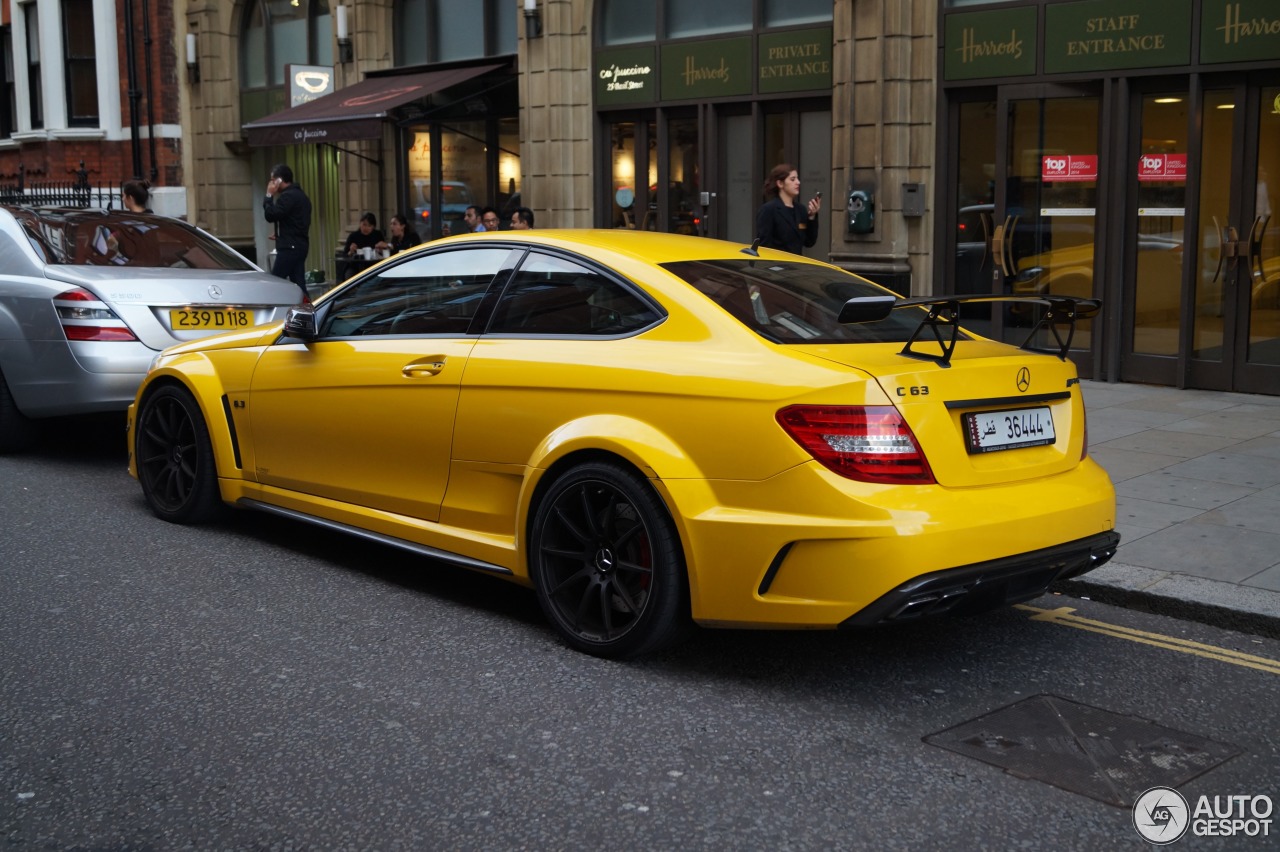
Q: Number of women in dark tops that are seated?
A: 2